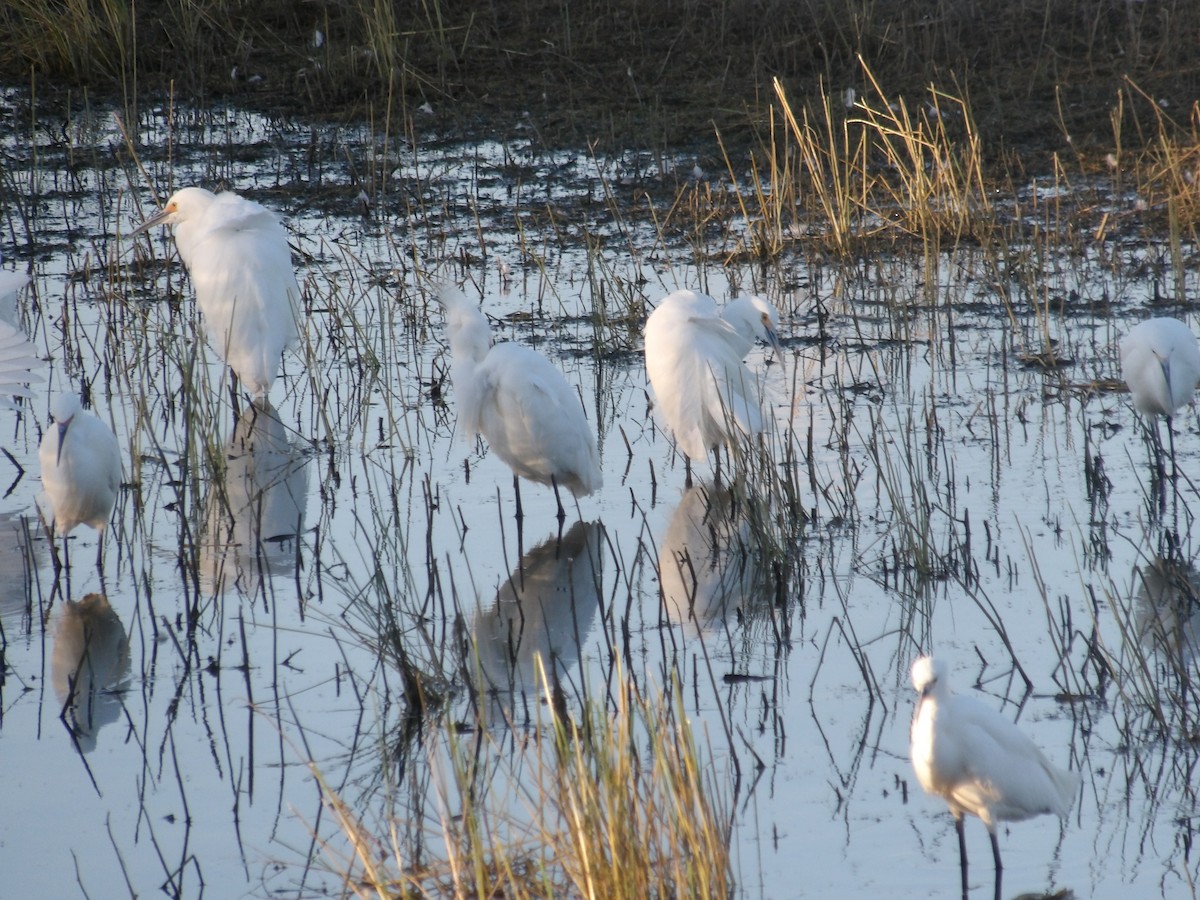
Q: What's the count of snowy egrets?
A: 7